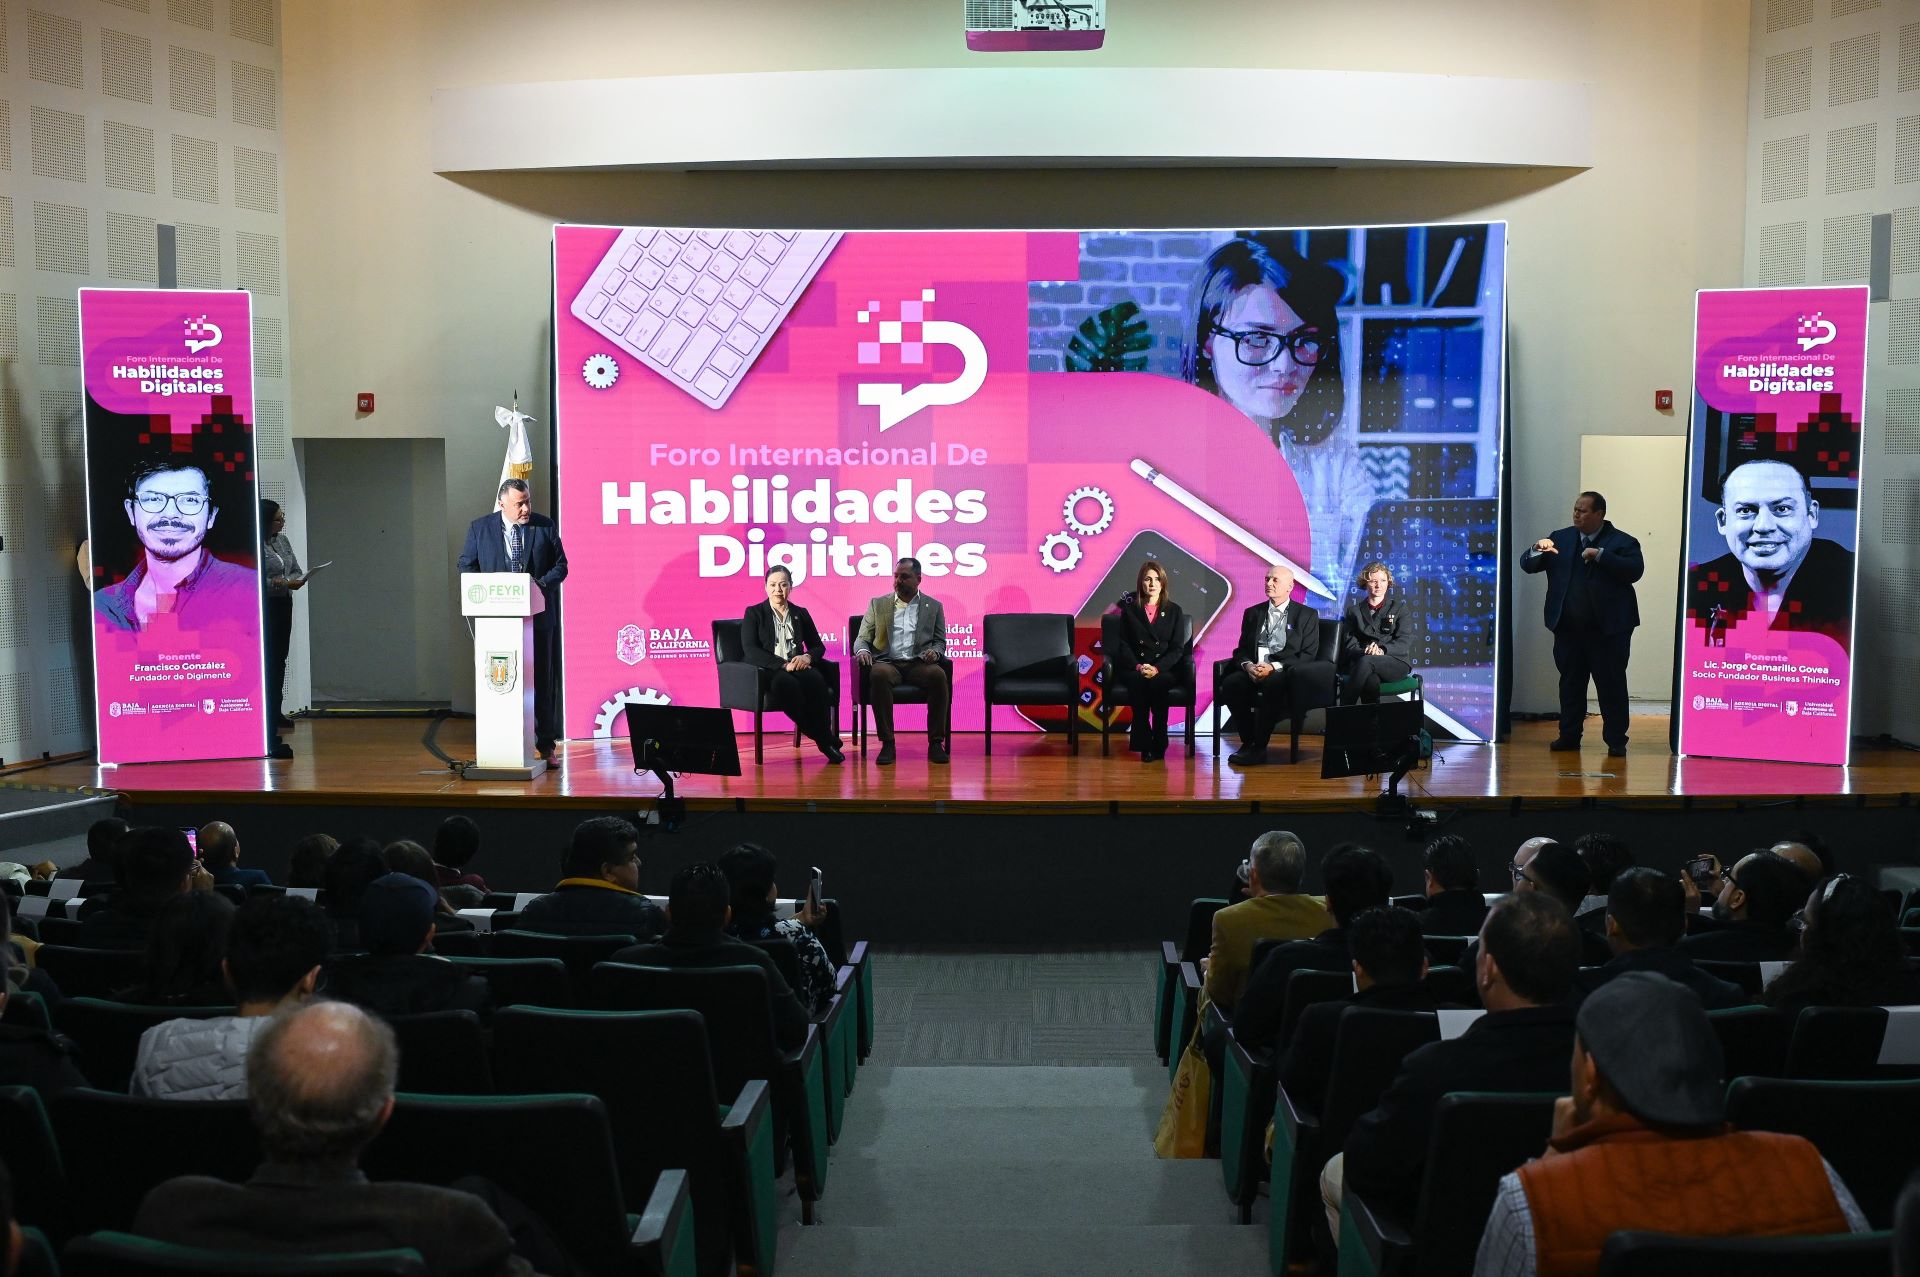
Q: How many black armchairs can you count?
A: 5